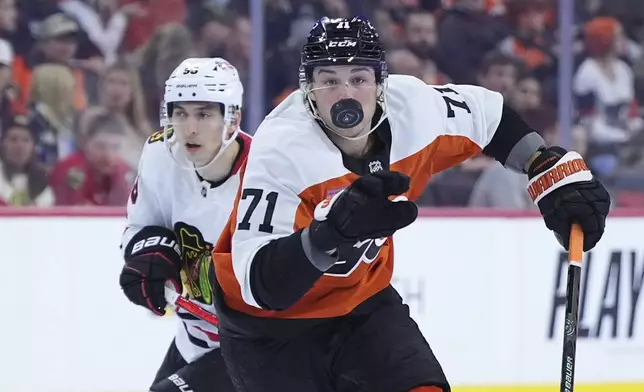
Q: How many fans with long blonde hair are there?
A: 2